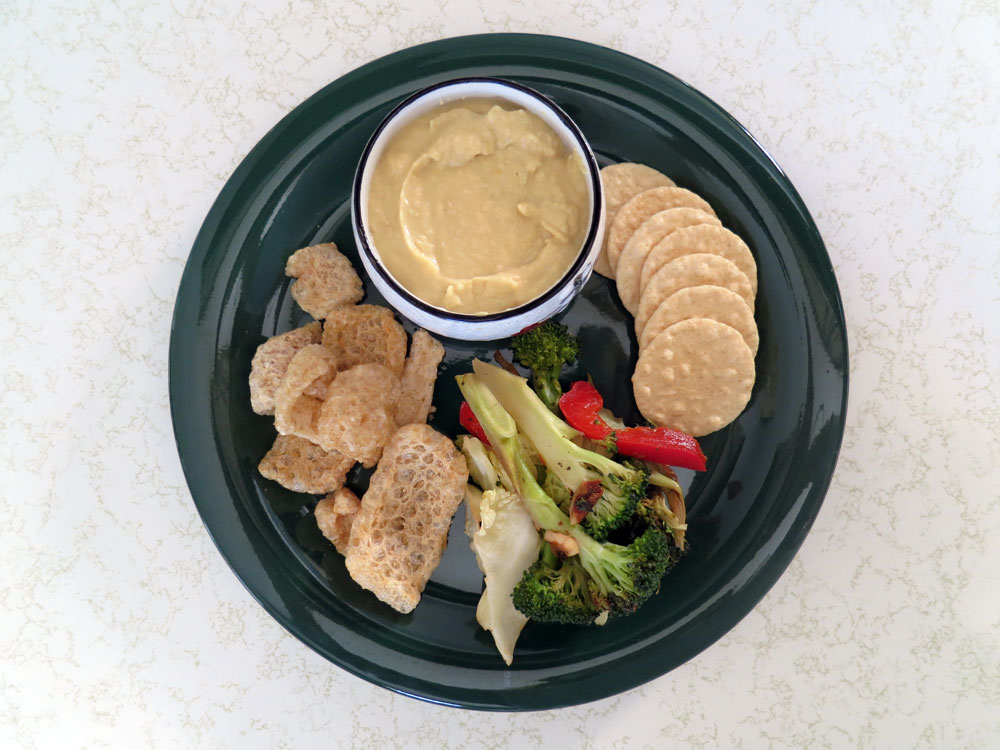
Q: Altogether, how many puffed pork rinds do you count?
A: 9